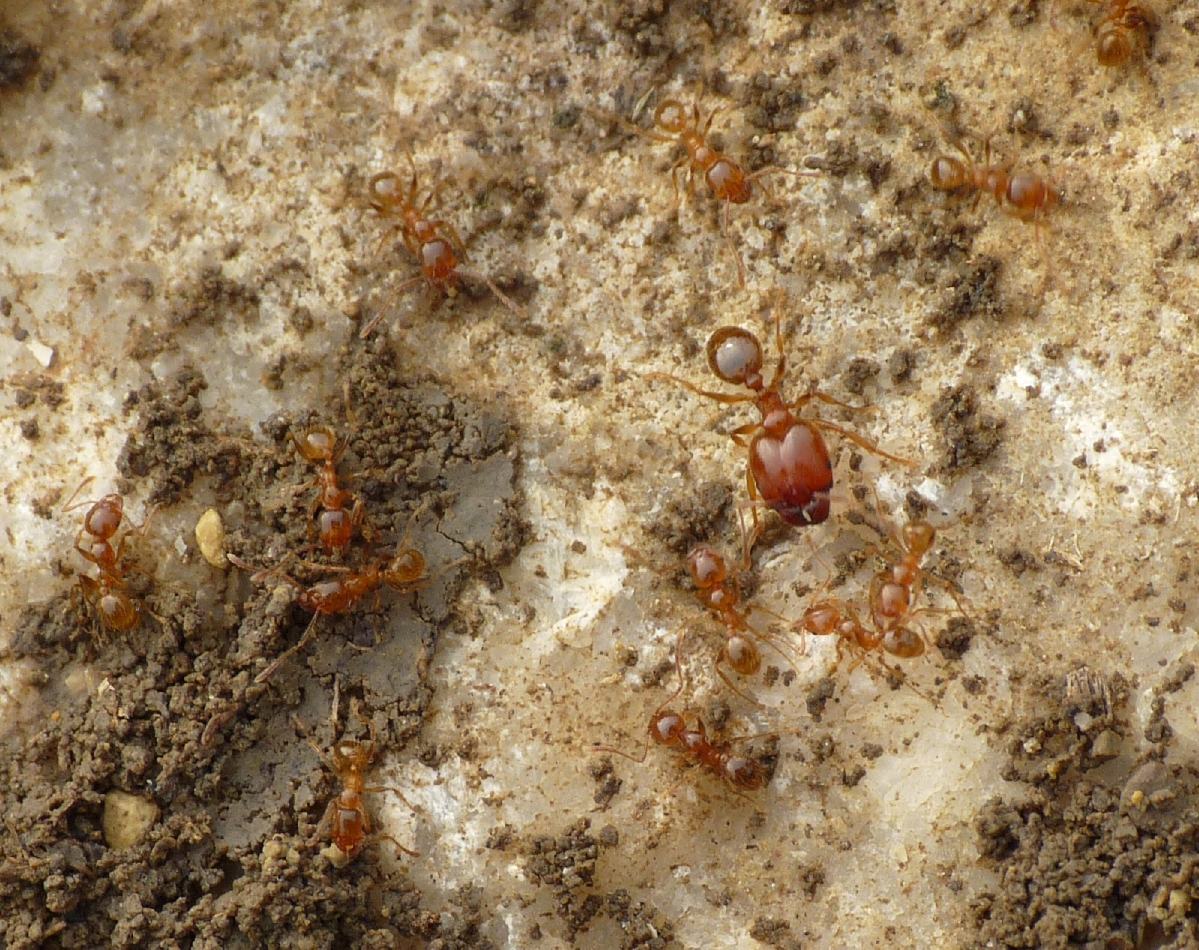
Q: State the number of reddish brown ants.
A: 13